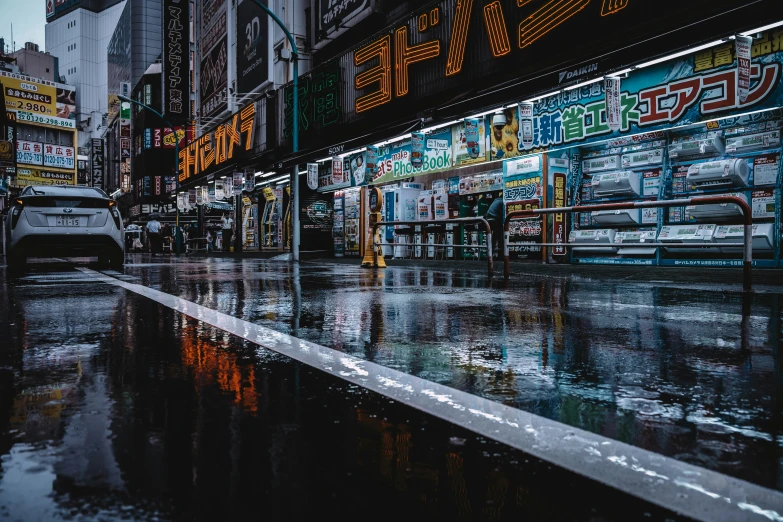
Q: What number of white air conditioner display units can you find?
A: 12